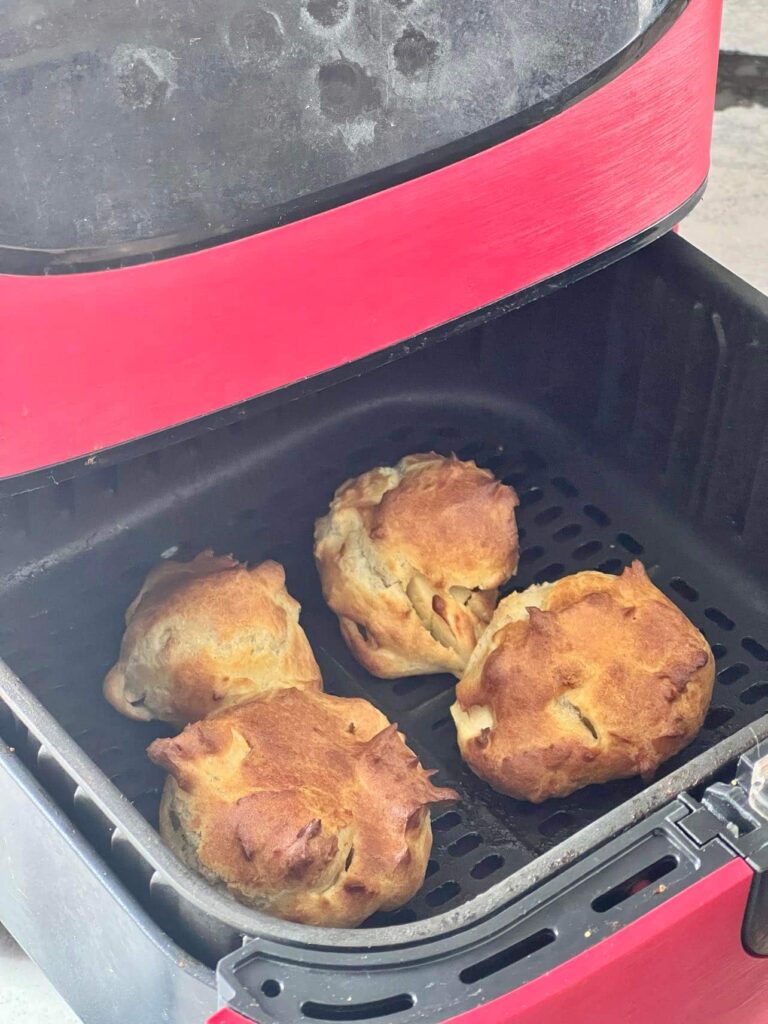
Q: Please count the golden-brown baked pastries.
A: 4